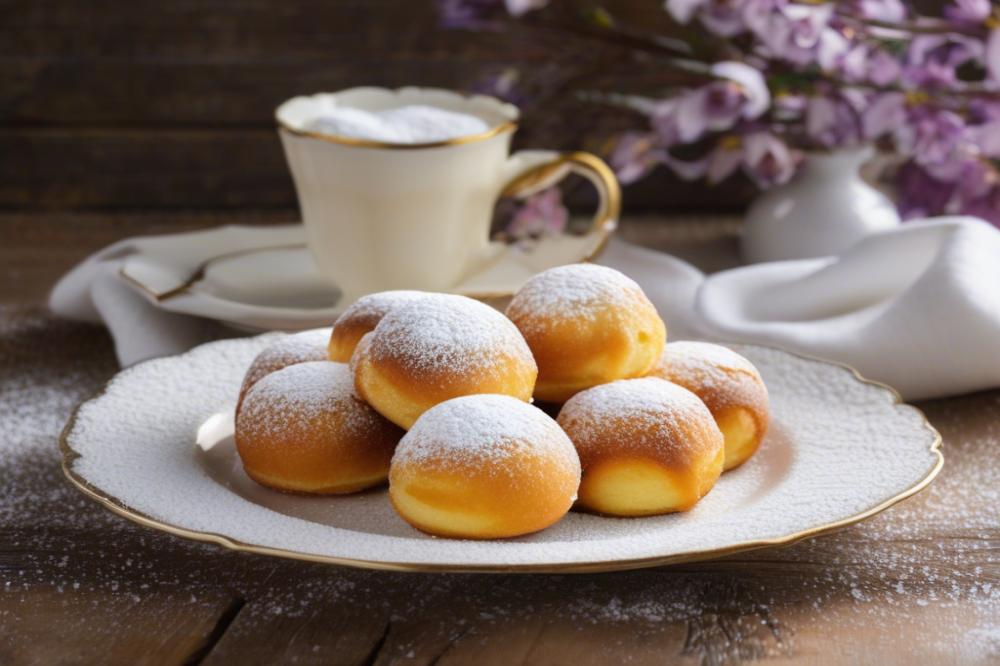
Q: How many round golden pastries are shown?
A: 8